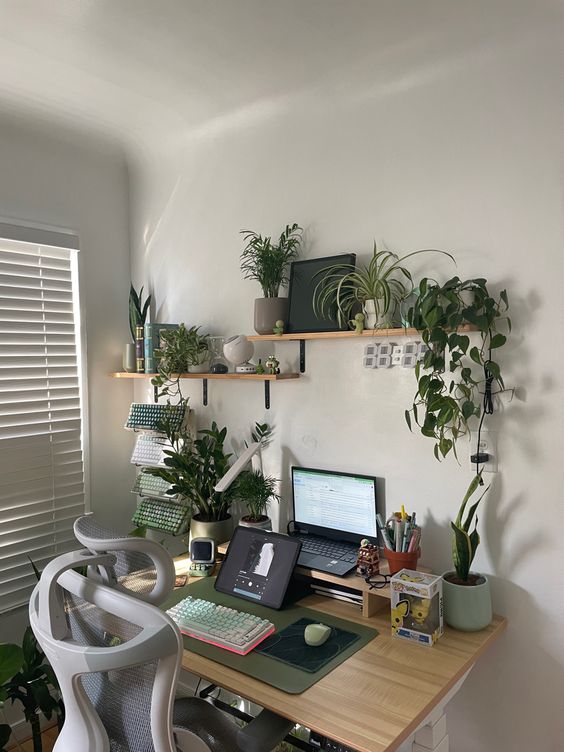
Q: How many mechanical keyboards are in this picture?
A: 5